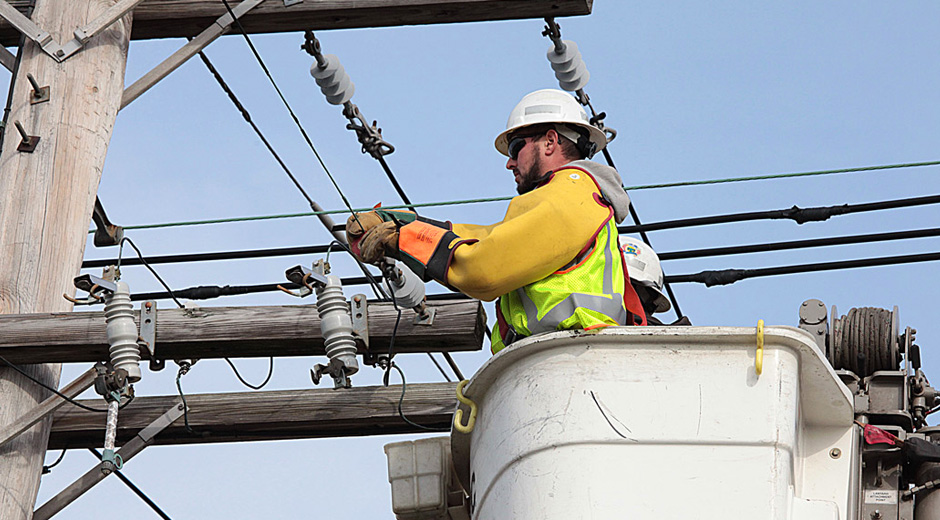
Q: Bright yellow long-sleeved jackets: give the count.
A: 1